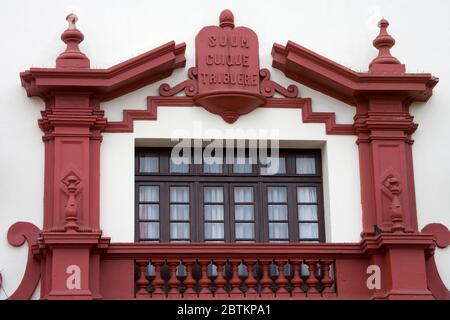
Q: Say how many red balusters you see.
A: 13